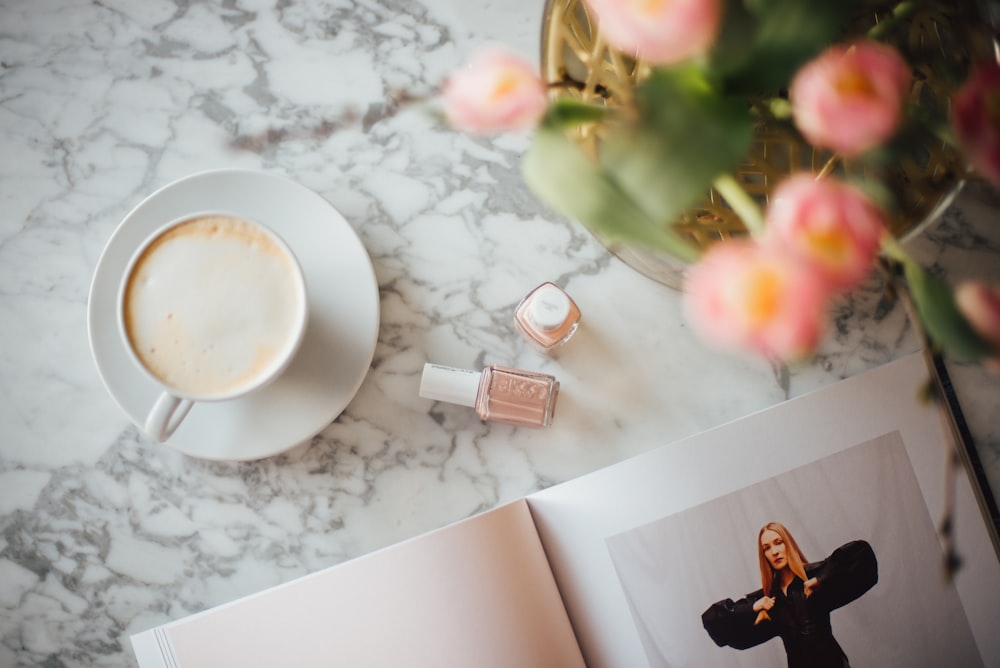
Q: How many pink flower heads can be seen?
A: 7